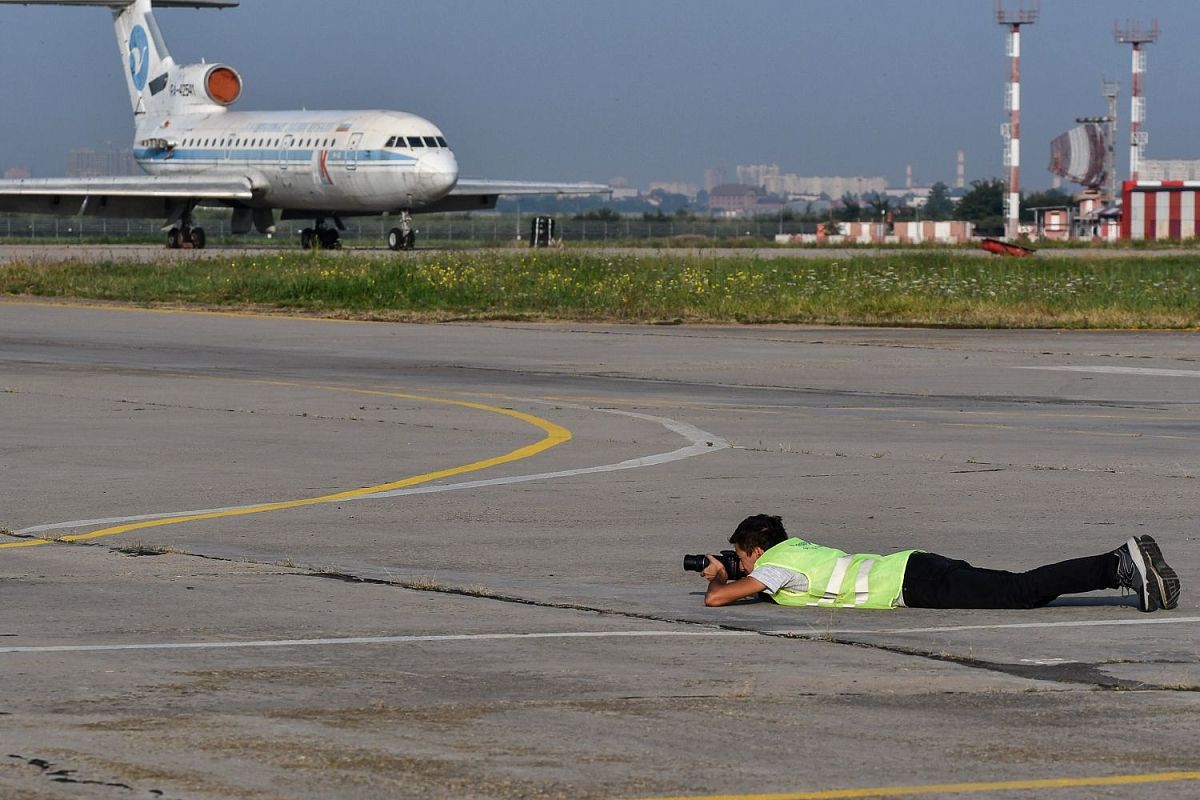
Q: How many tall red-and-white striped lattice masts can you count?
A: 2